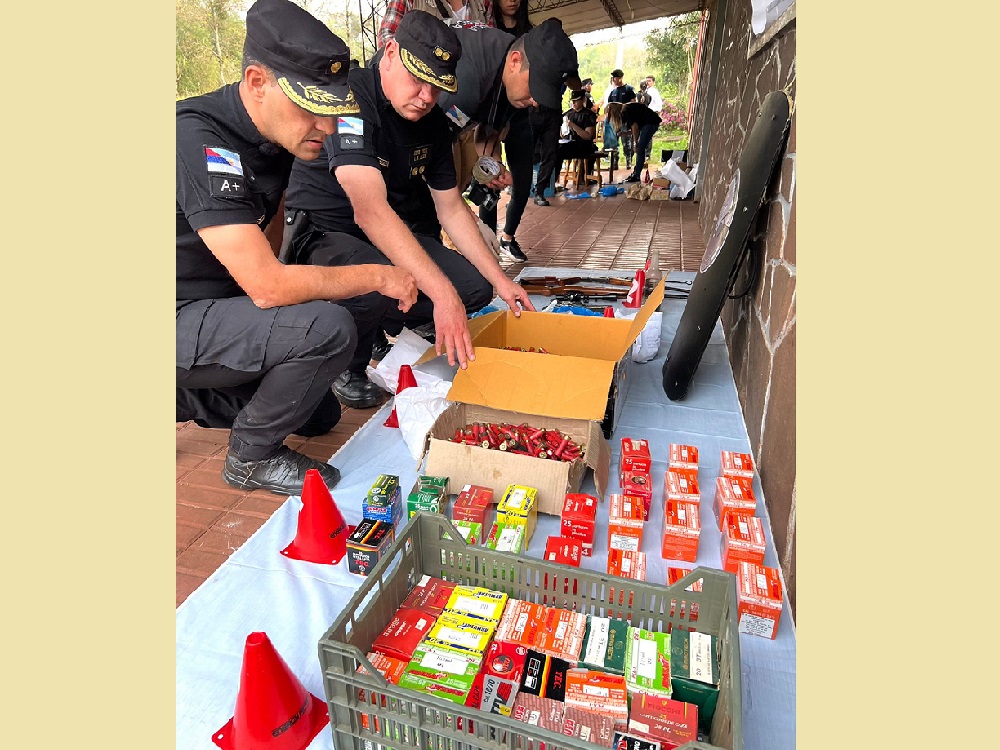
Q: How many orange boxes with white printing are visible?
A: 14